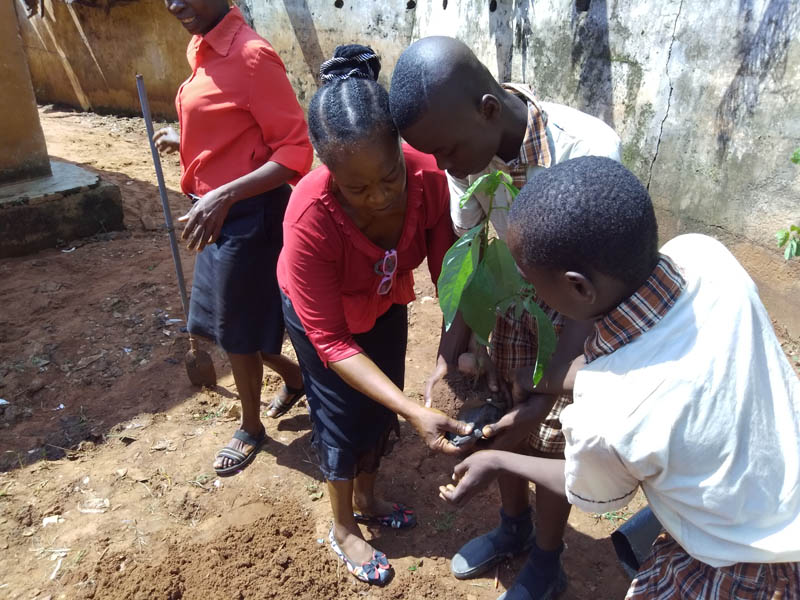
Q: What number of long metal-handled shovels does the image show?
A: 1